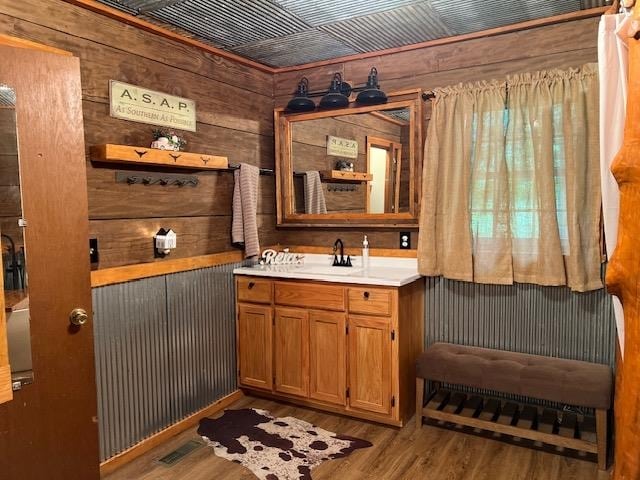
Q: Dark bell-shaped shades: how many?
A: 3